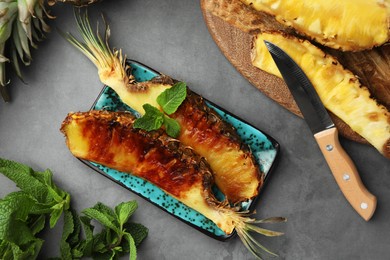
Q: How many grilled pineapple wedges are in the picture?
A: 2